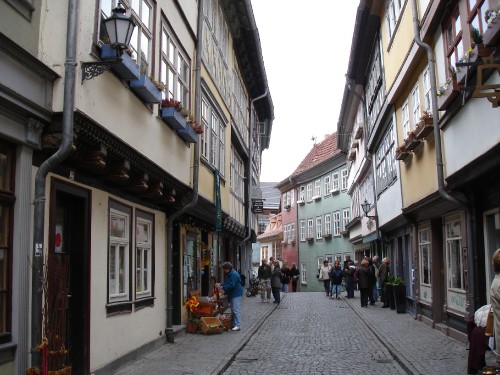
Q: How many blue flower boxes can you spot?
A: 4